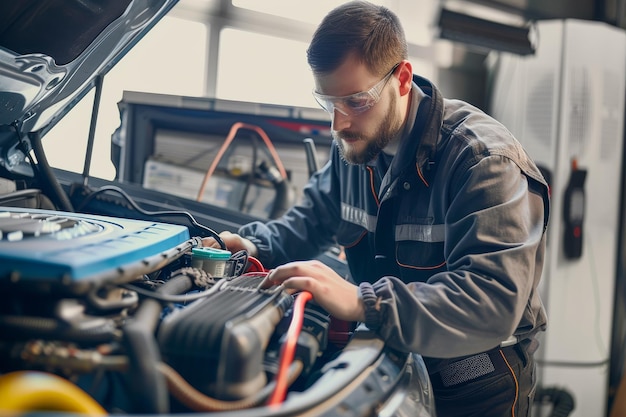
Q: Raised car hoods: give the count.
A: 1